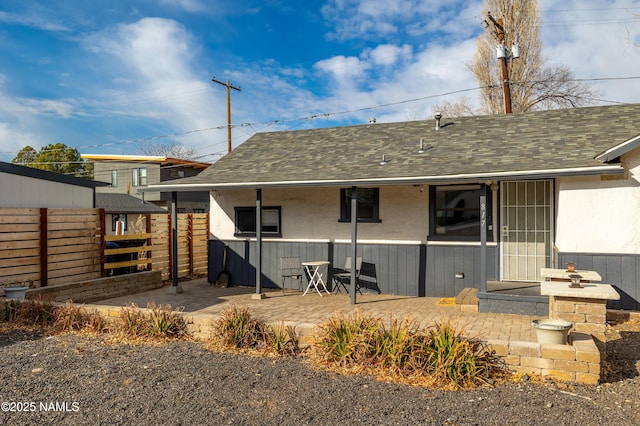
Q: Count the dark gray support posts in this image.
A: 4